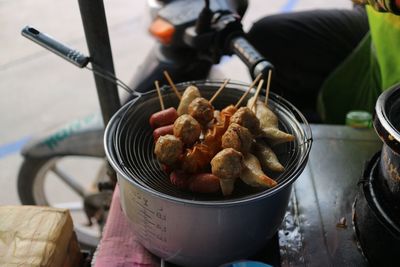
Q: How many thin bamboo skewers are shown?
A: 6